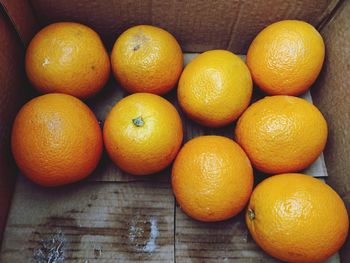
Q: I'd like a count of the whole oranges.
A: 9